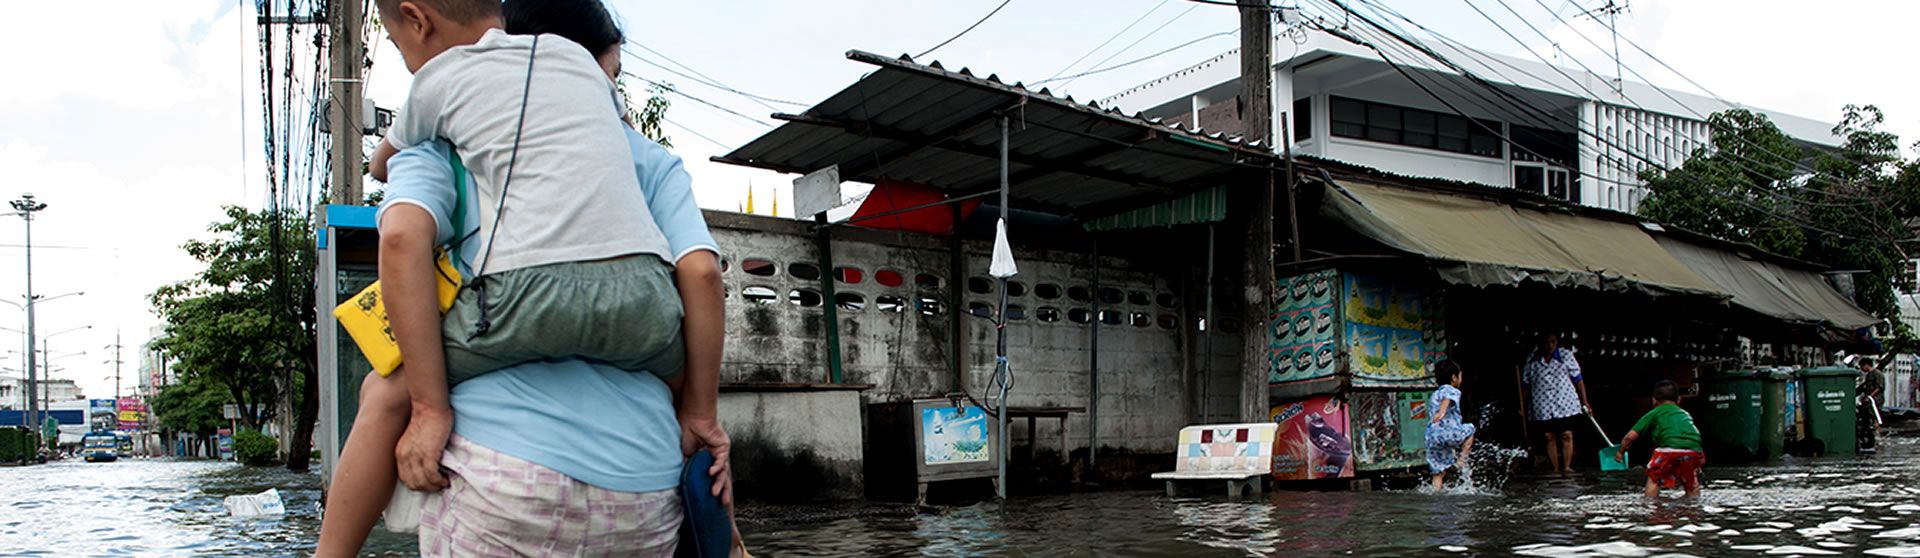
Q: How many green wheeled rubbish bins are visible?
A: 3